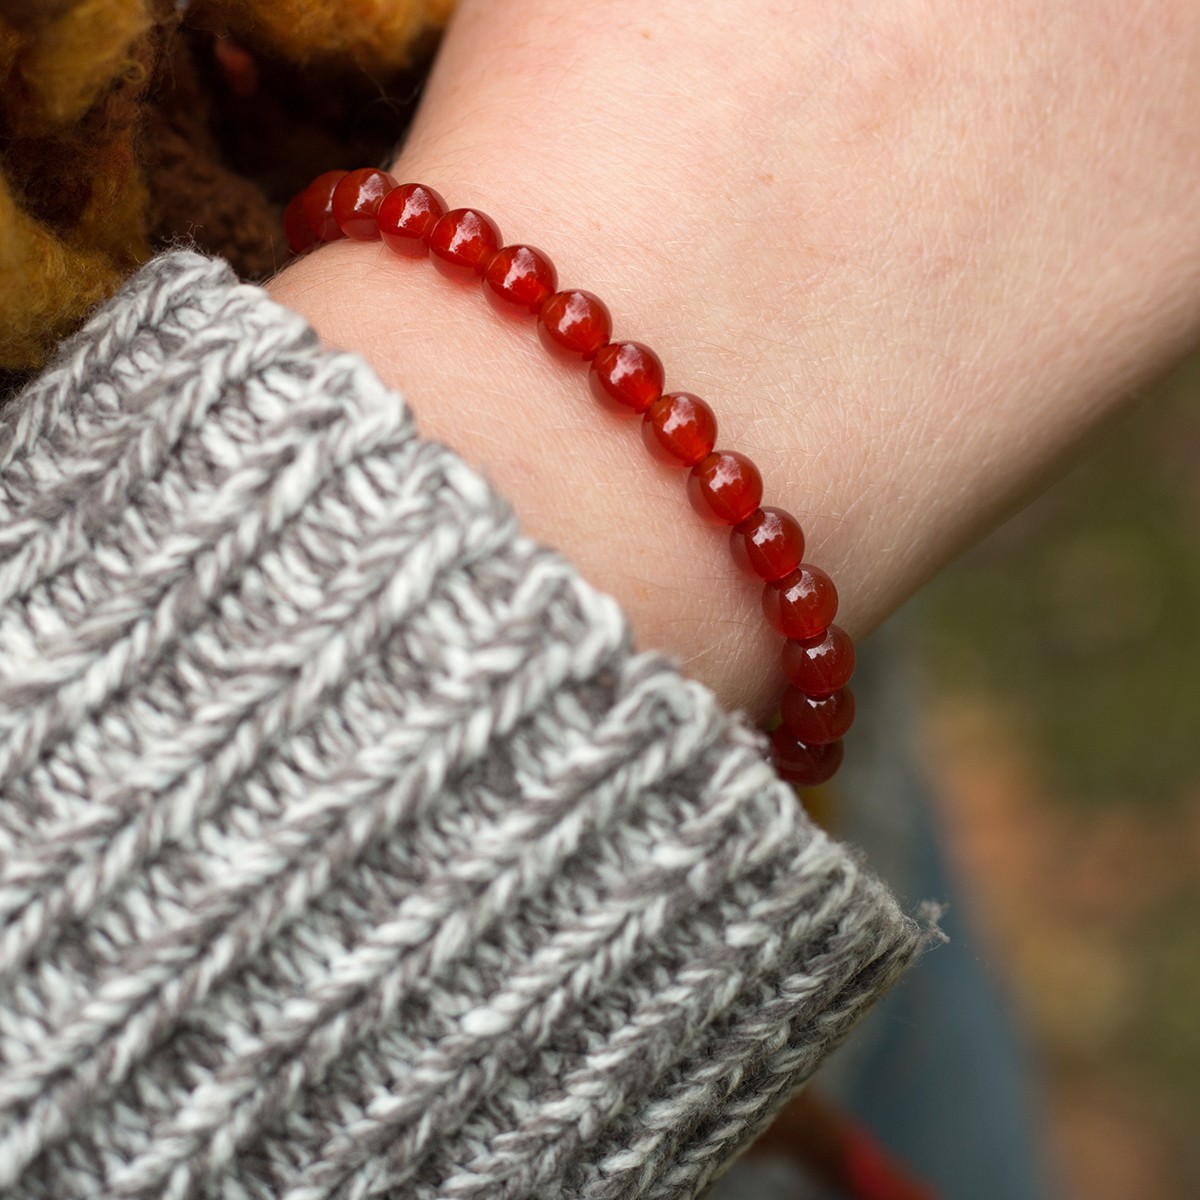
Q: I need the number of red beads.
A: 15